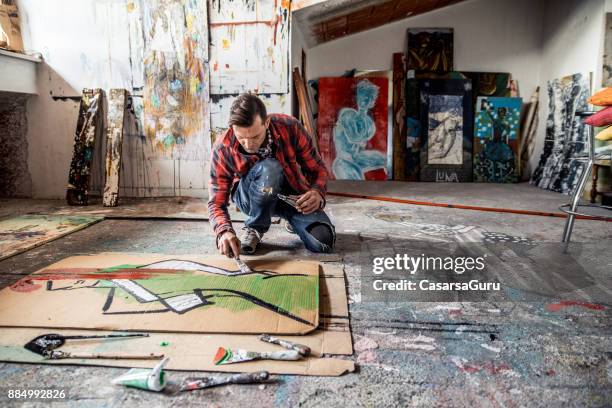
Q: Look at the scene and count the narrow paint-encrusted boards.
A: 2